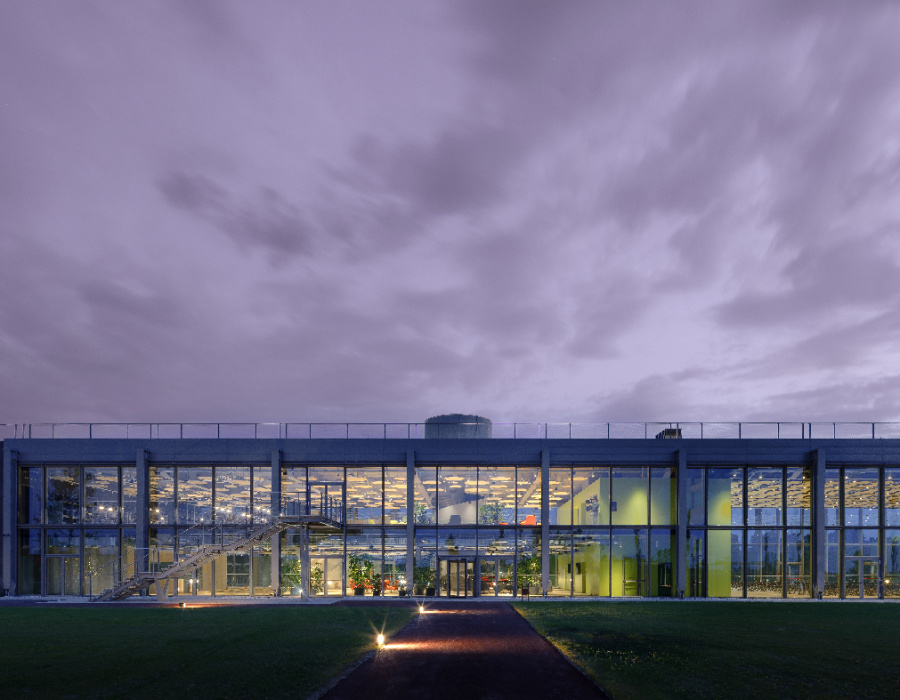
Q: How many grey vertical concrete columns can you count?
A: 7